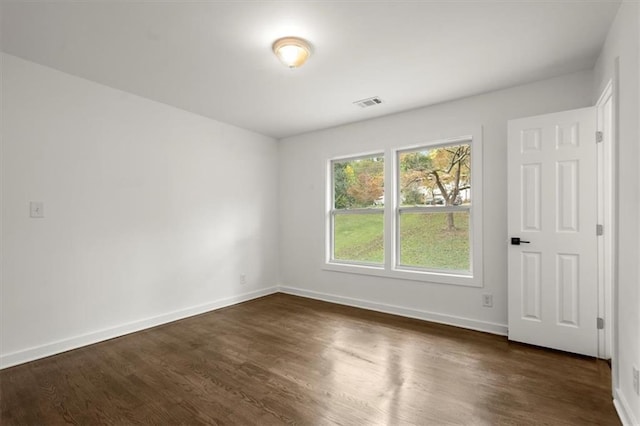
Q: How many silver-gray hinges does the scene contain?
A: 3